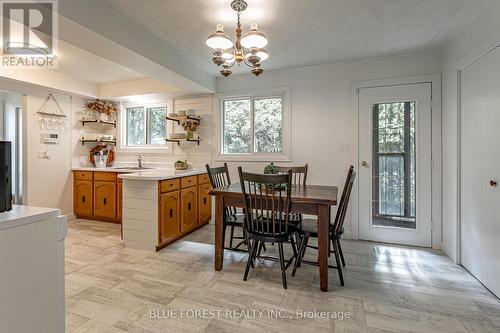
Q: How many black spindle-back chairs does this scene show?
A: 4